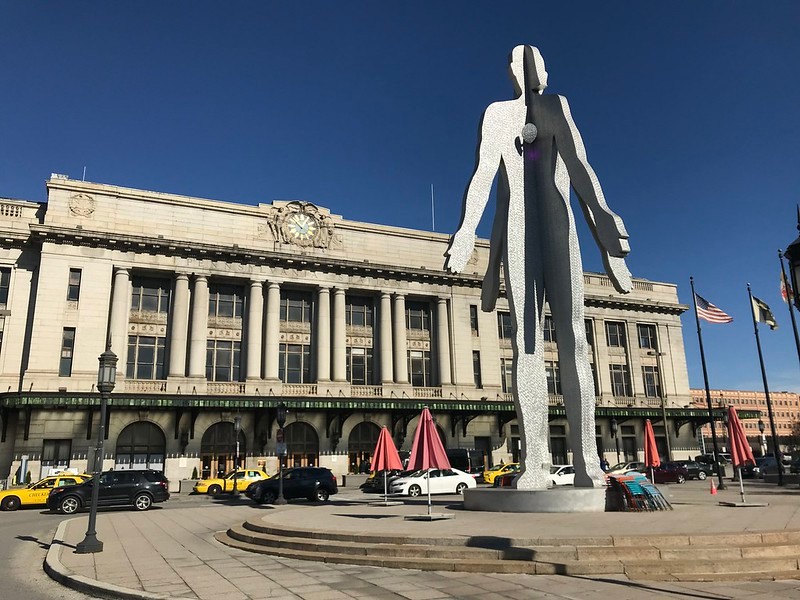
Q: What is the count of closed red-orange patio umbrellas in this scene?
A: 4